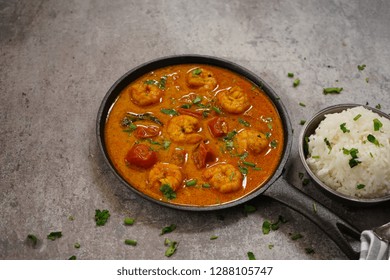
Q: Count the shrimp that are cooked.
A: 7